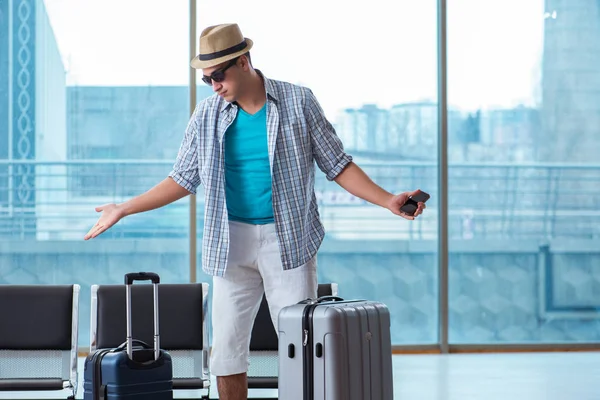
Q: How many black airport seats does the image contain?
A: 3